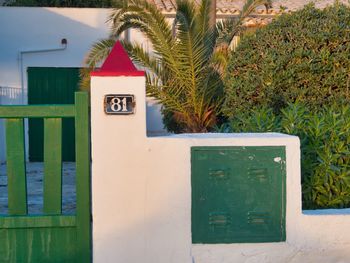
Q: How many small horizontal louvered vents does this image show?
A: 4